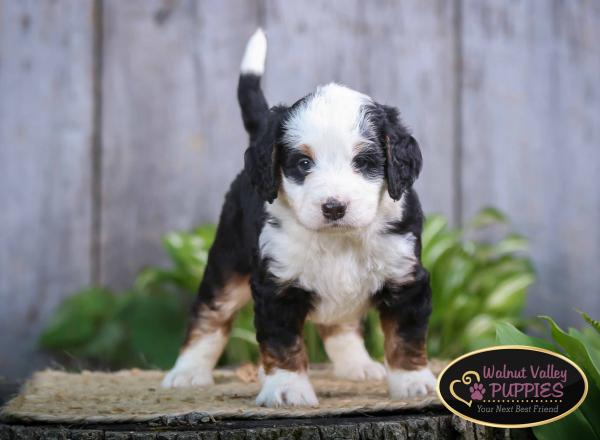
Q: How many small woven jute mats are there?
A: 1